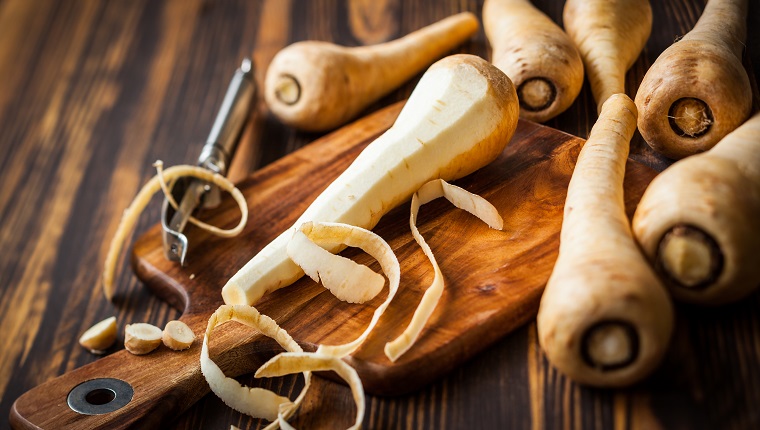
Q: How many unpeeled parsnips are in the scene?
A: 6